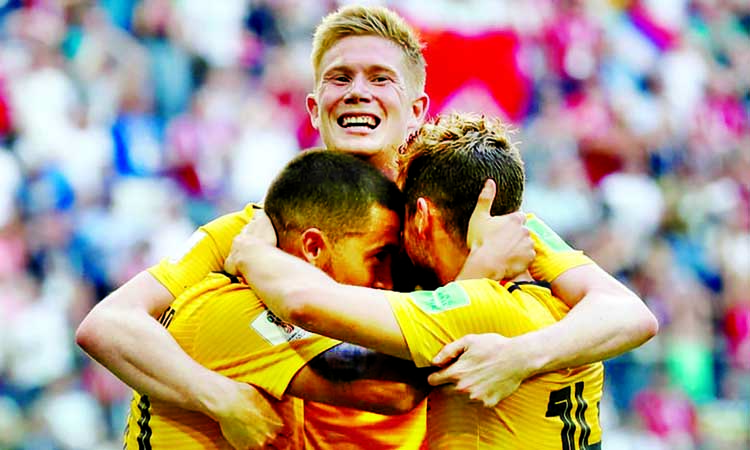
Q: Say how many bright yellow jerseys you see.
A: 3